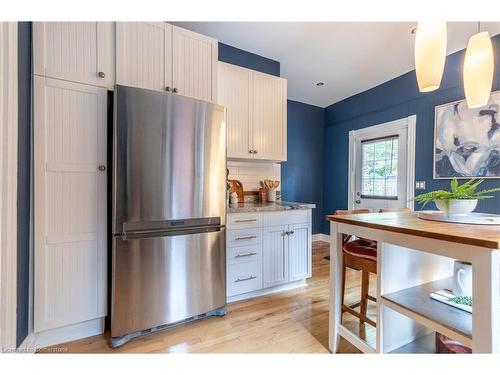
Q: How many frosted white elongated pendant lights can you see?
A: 2